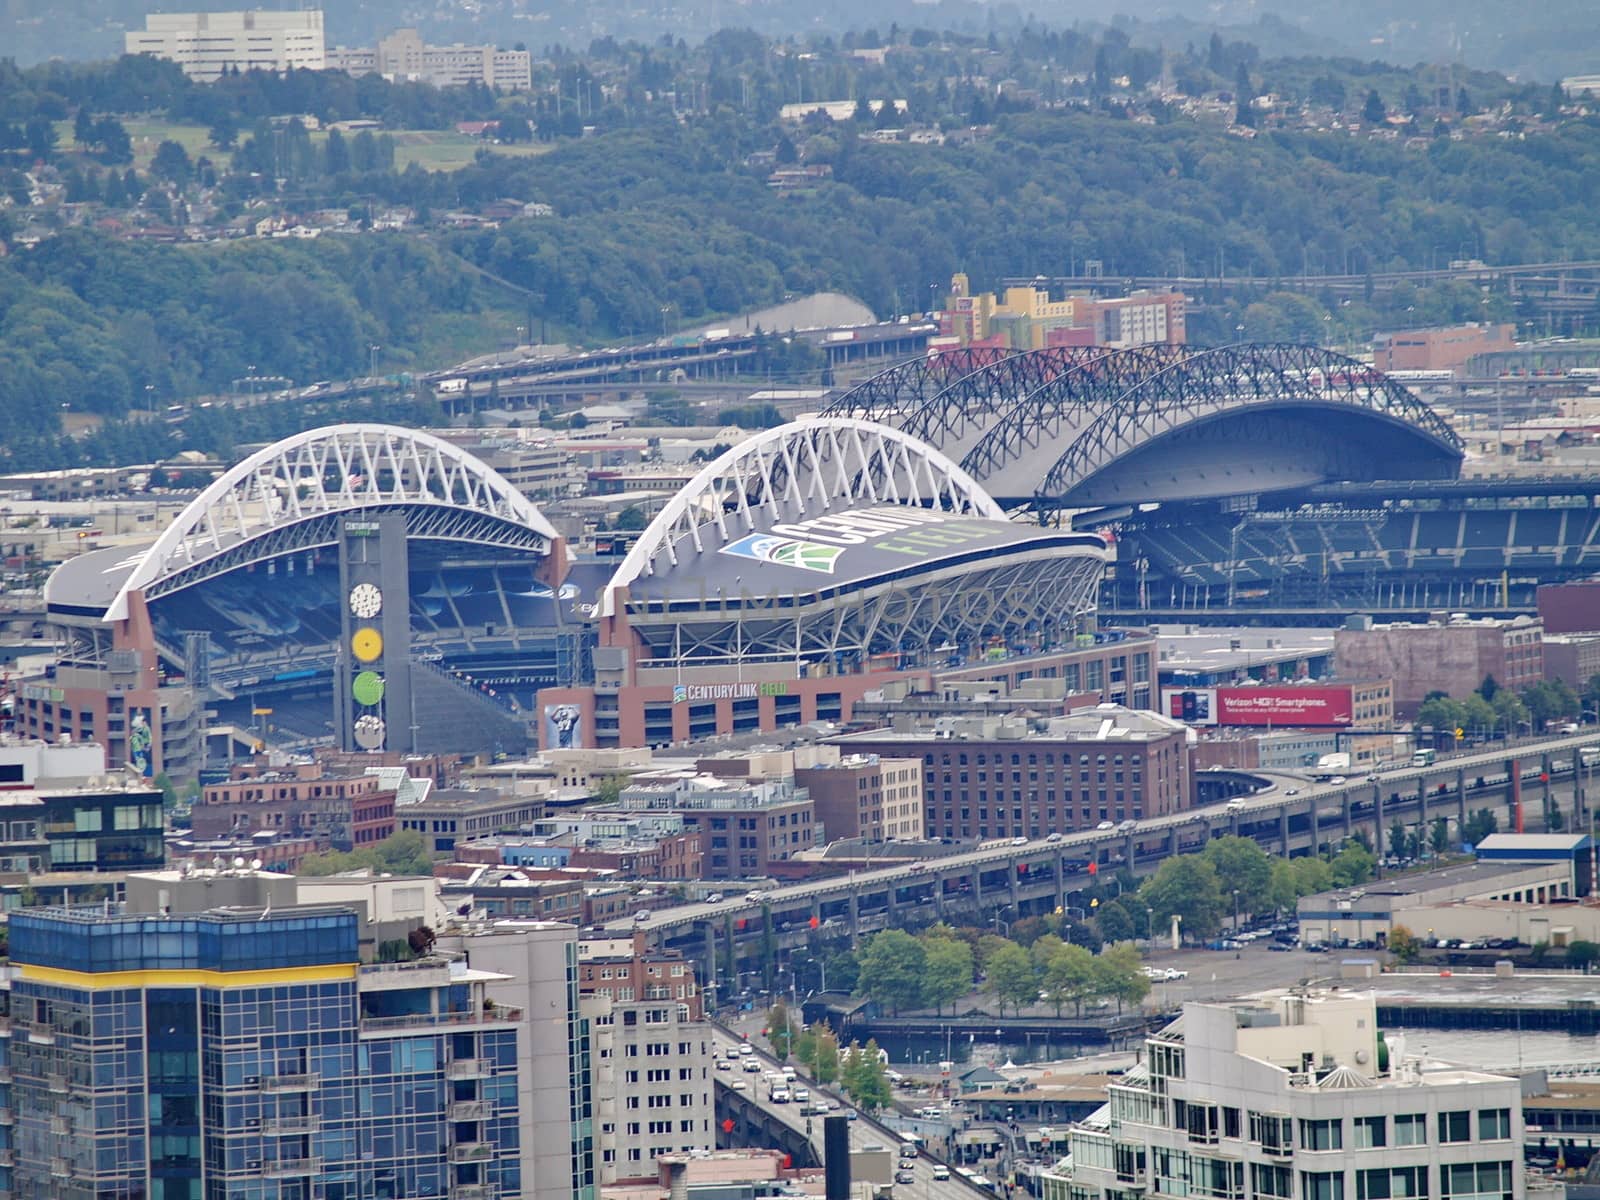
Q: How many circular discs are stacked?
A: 4